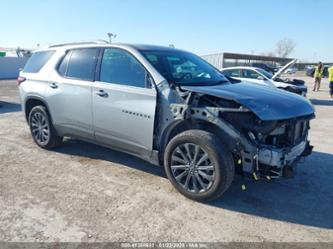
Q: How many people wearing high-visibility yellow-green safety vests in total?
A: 2